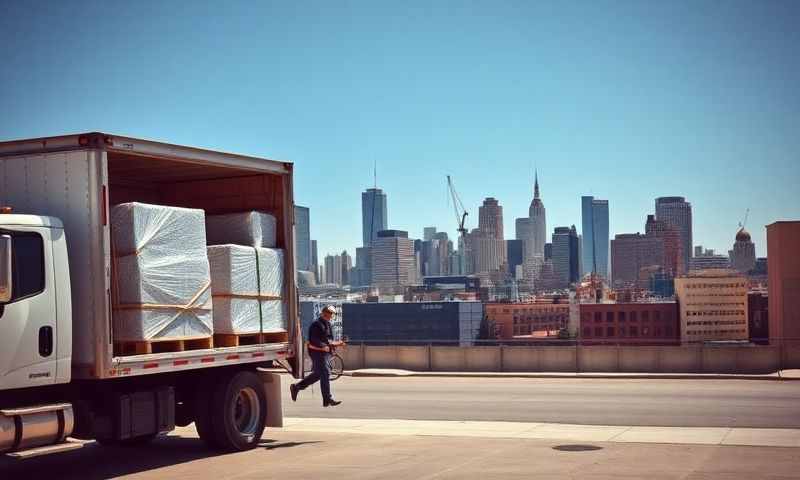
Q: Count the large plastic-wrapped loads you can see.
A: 3